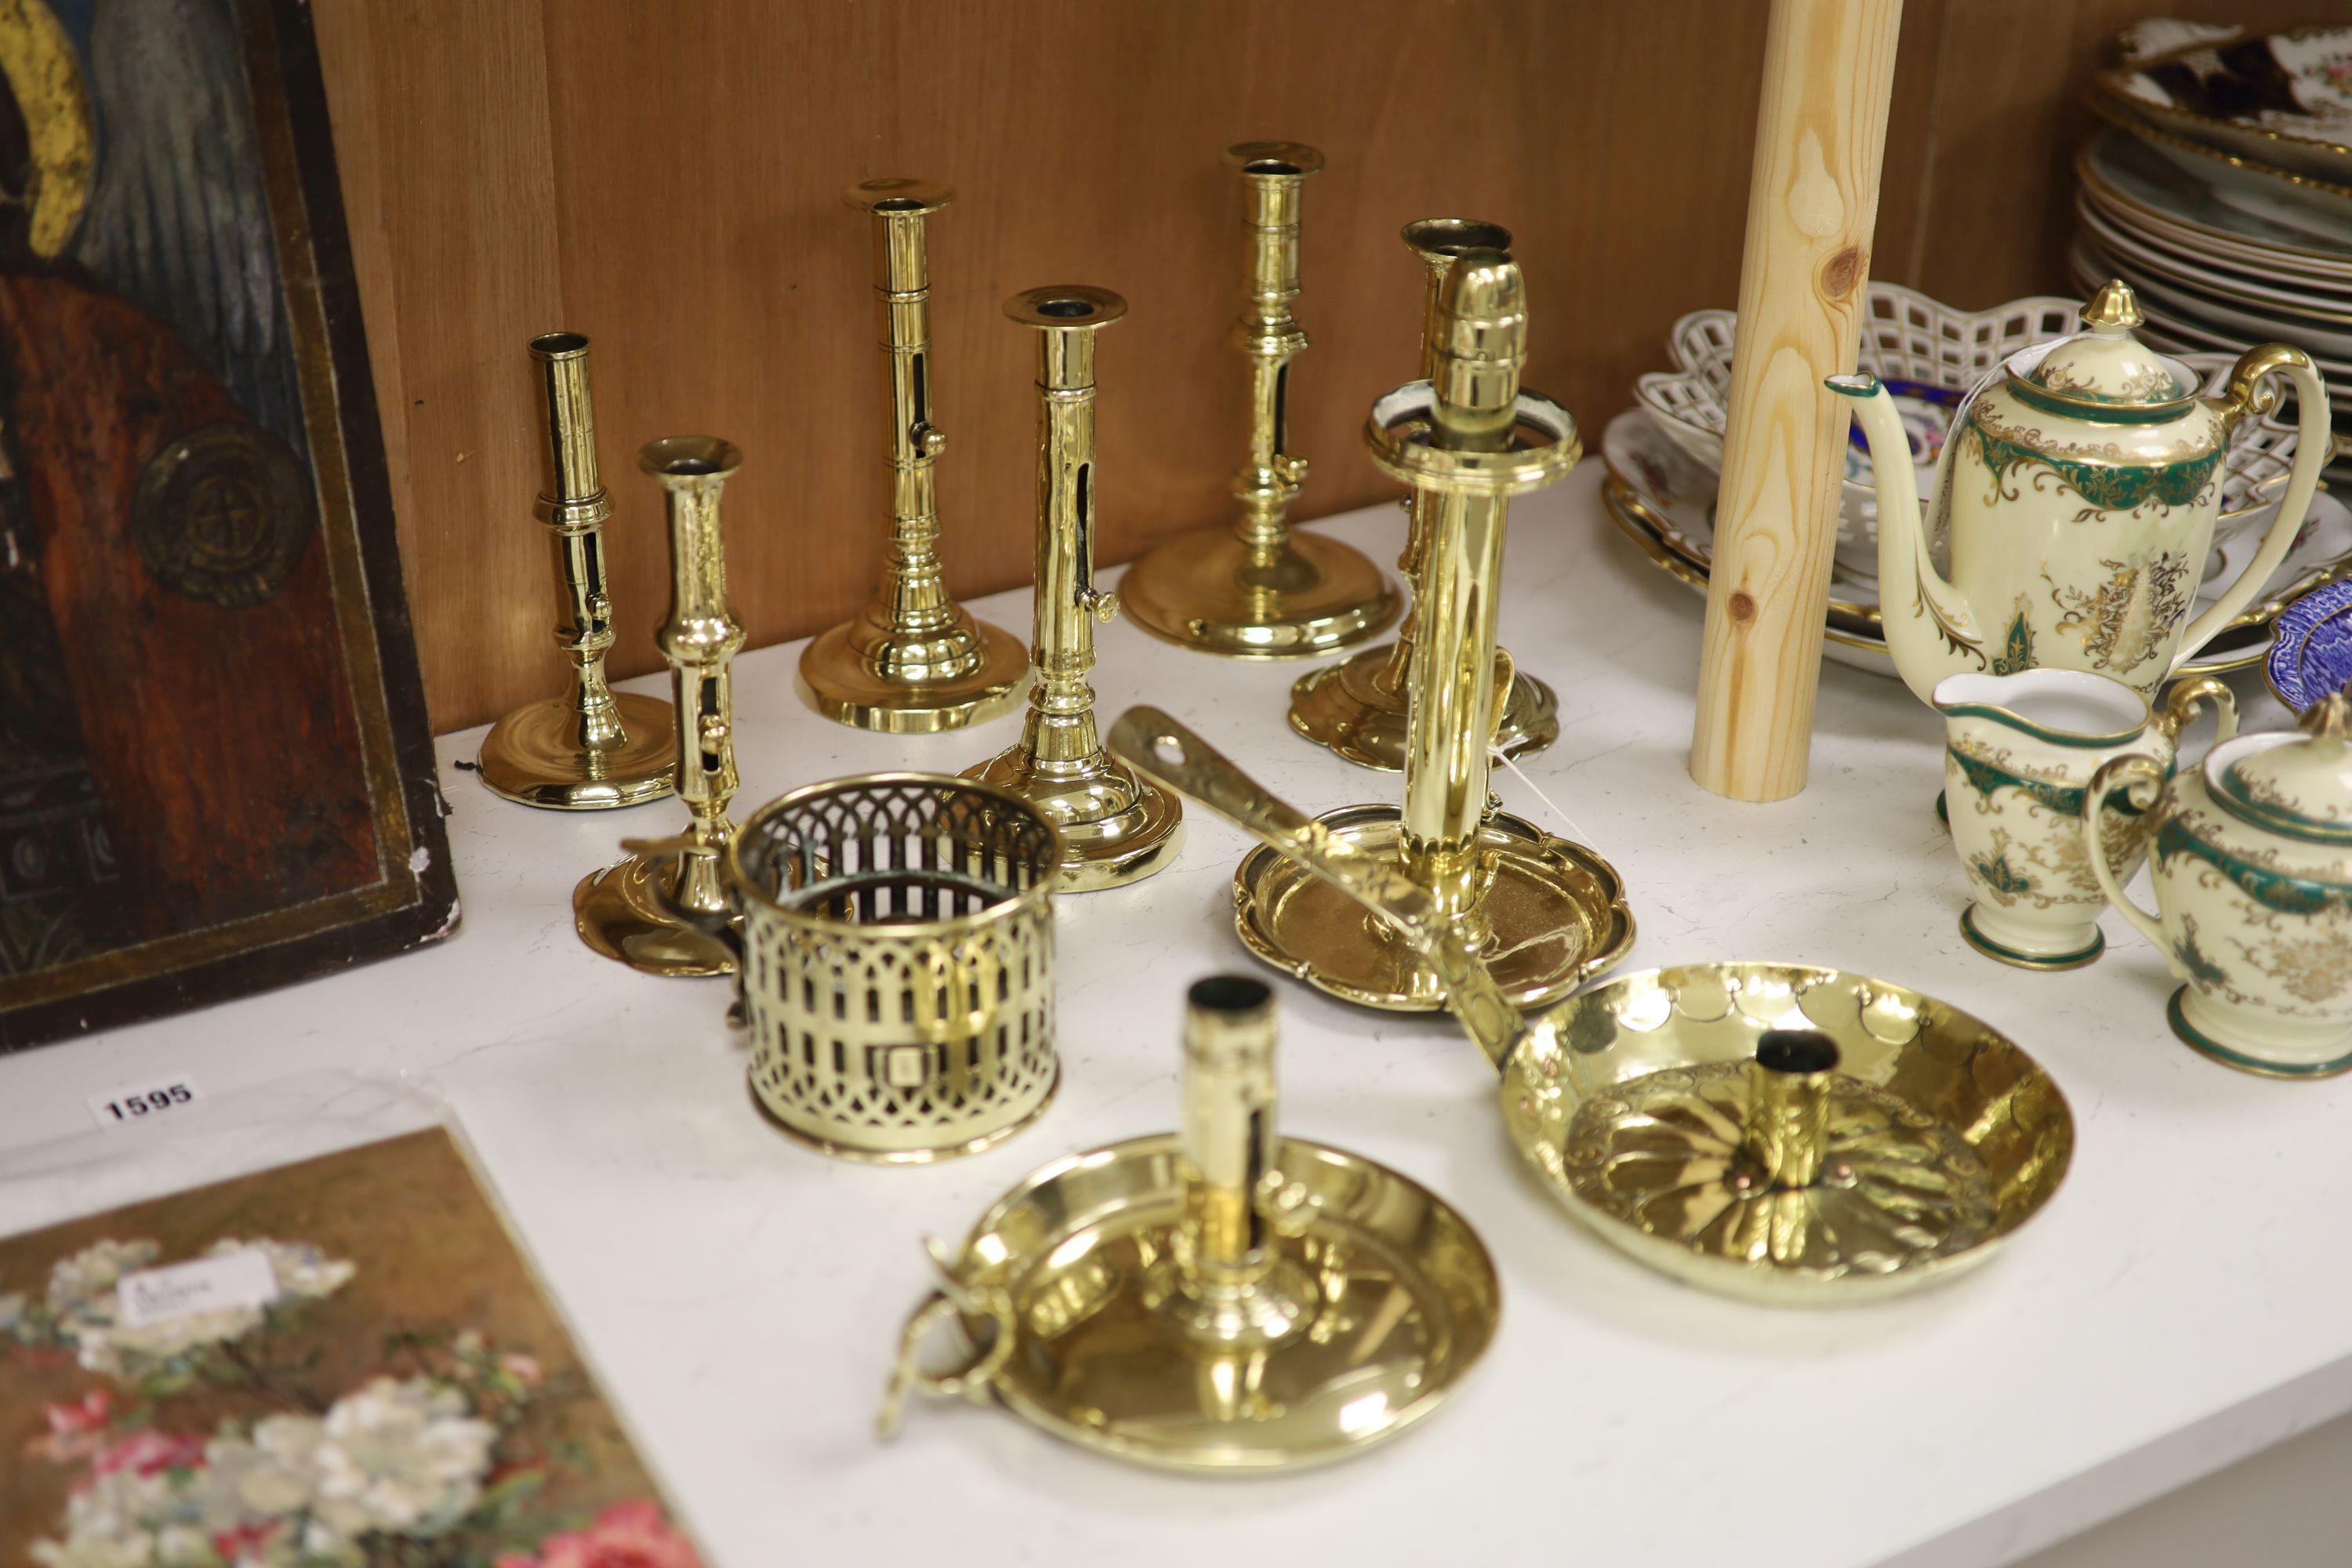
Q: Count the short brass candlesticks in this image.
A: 2